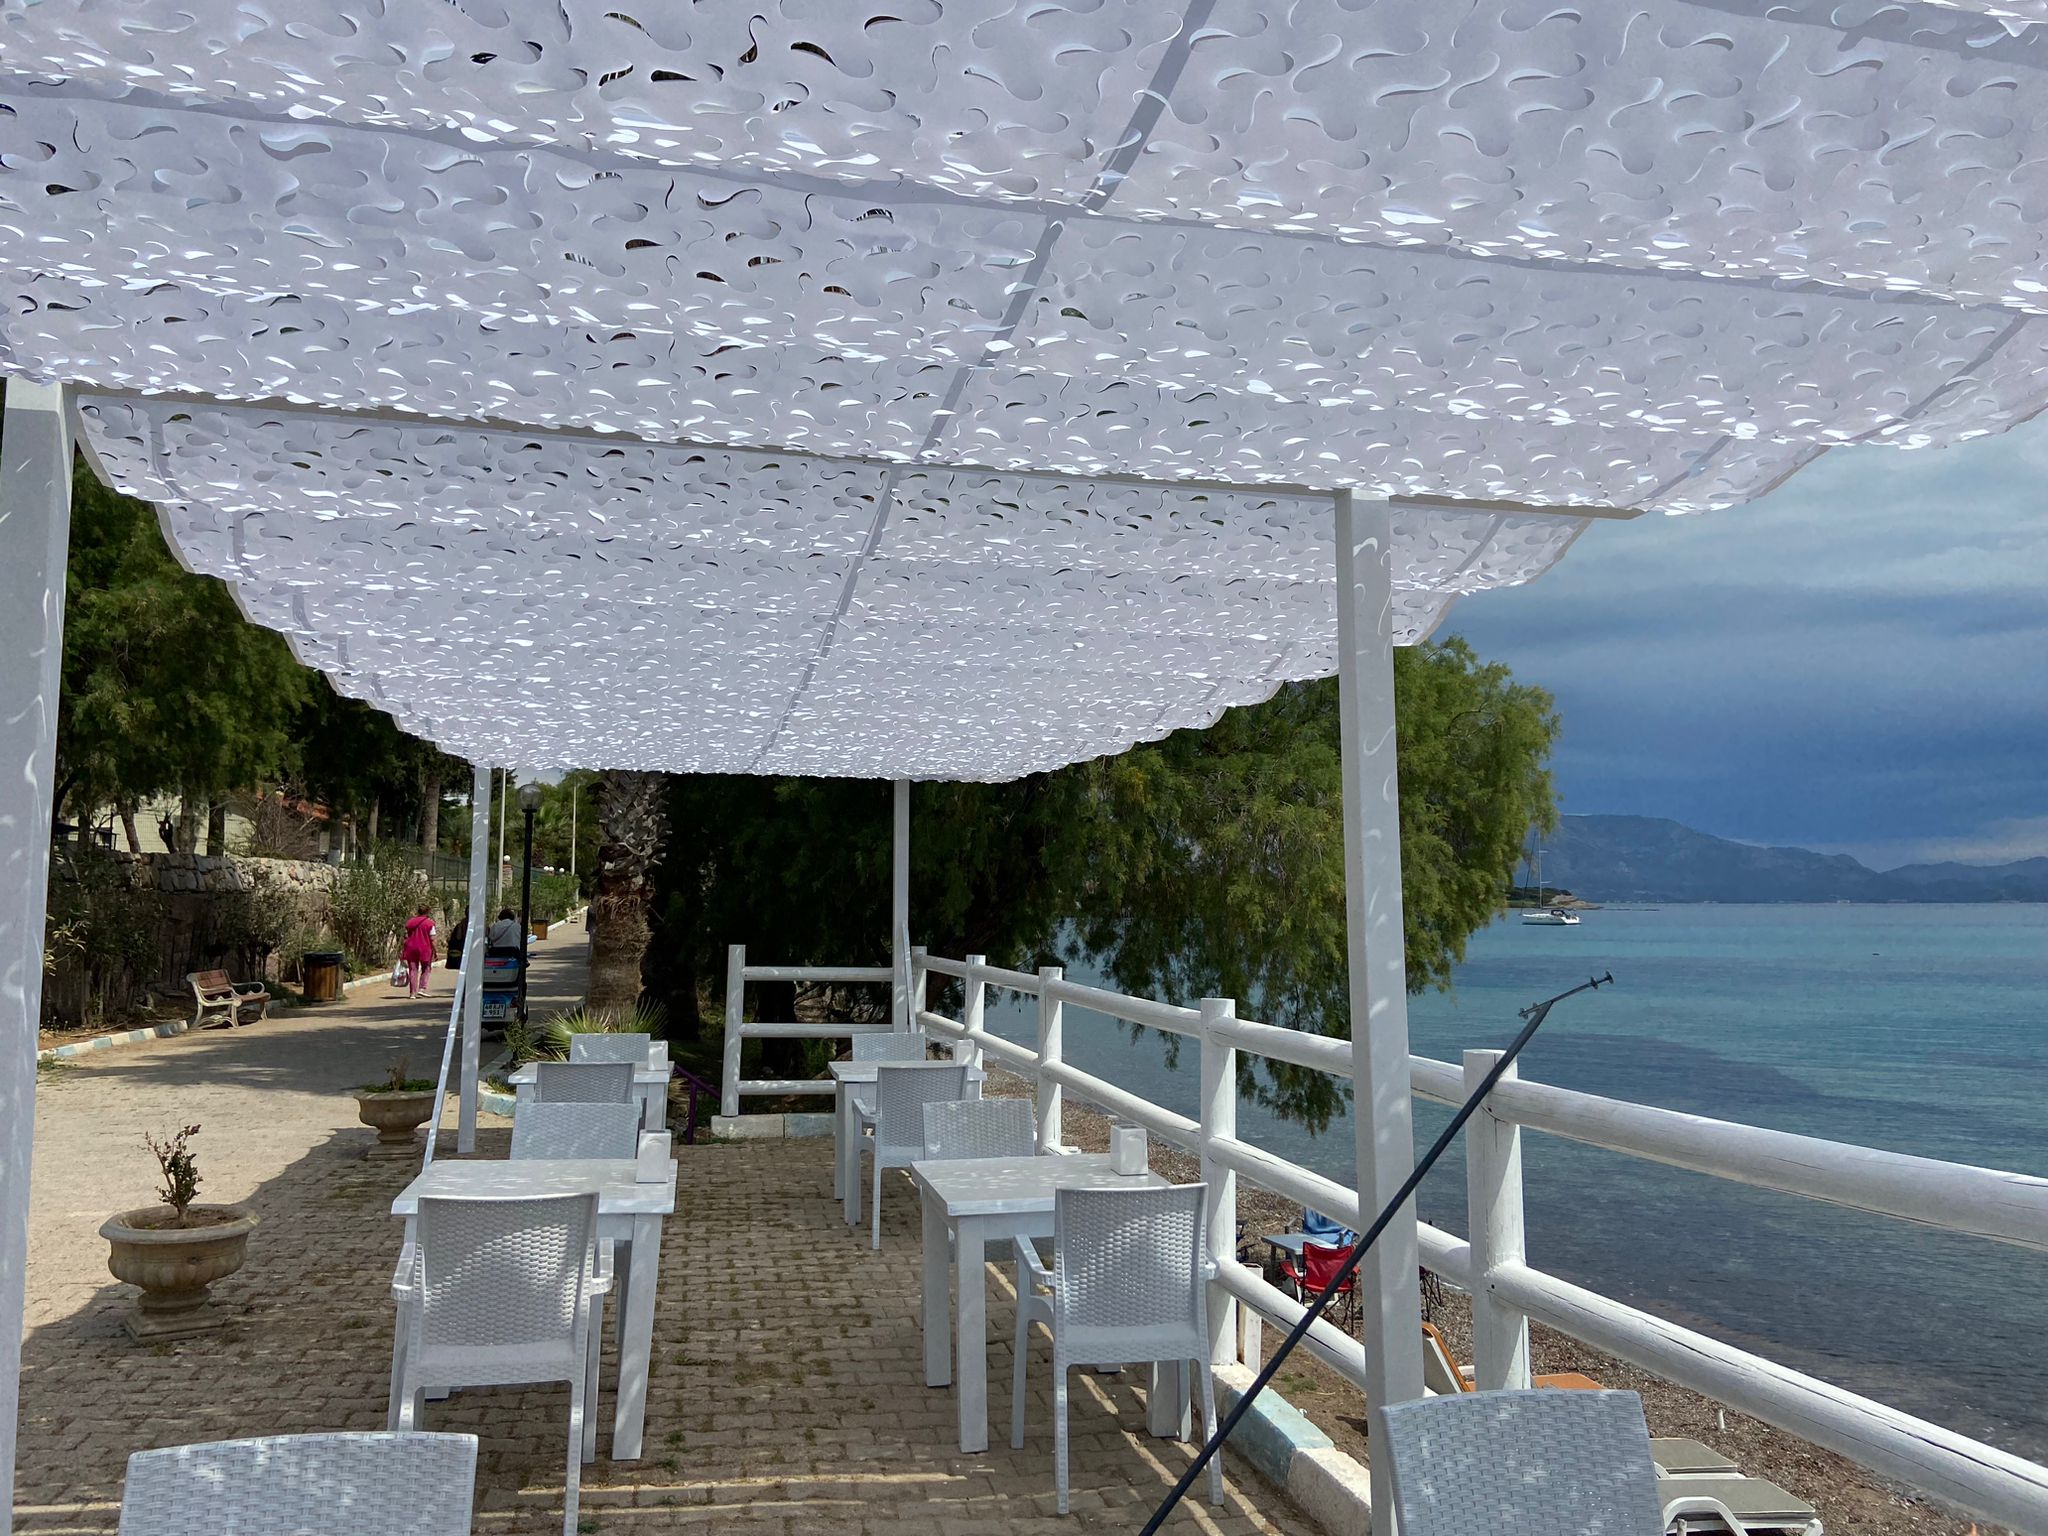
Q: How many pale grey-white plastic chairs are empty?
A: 10